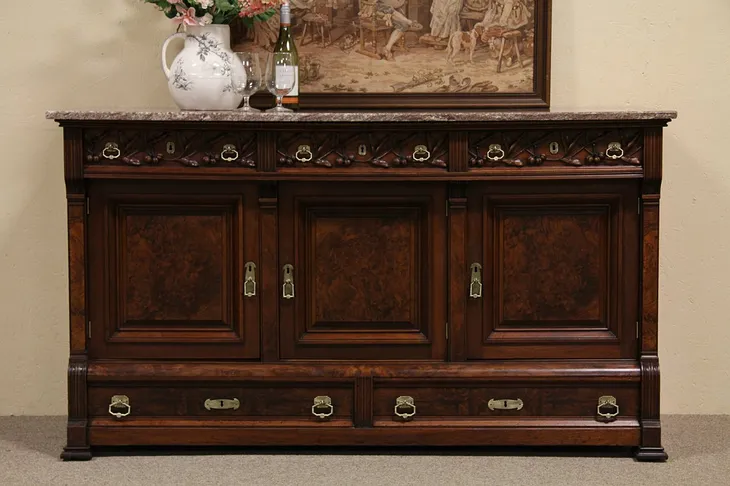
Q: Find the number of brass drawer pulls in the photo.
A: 10